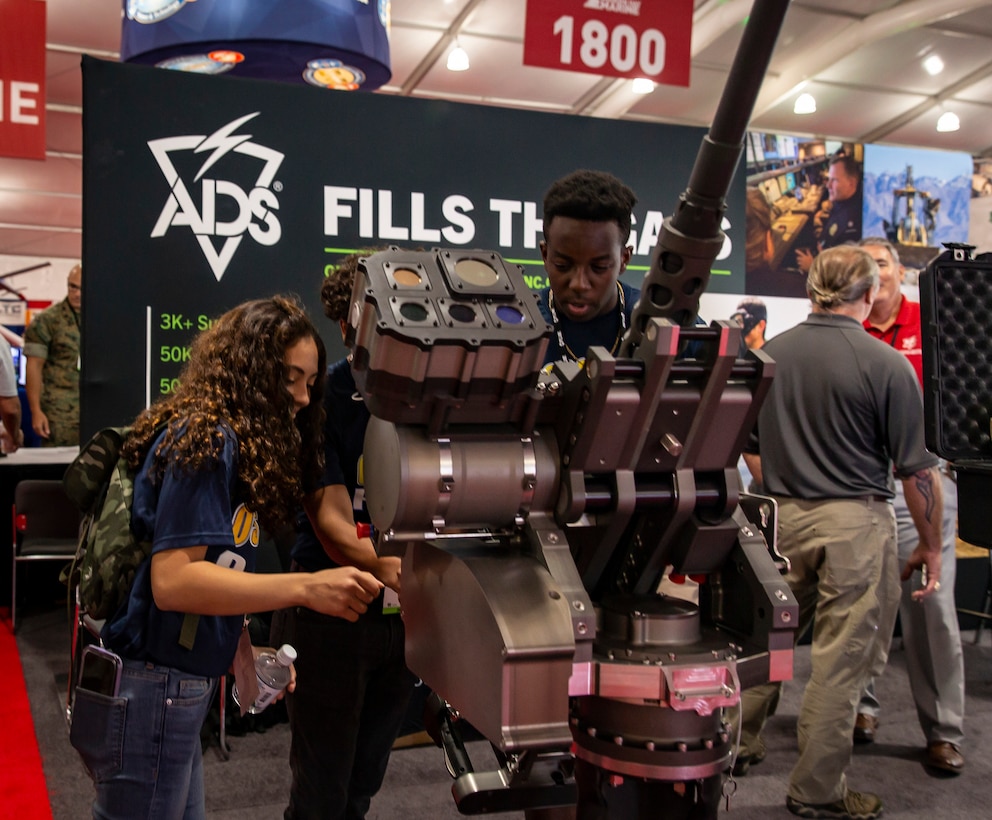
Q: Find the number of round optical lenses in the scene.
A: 5